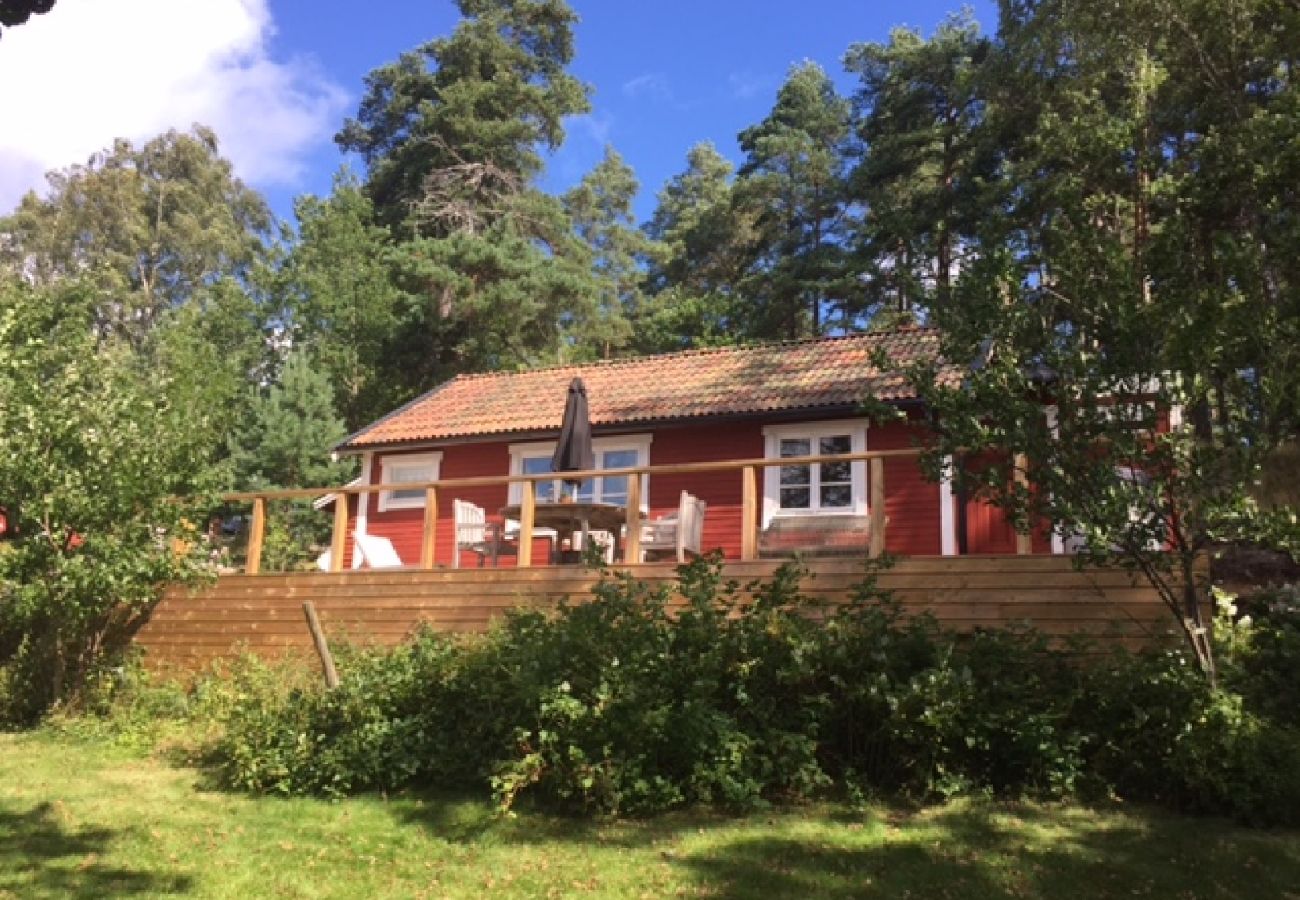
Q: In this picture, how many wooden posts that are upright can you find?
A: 8